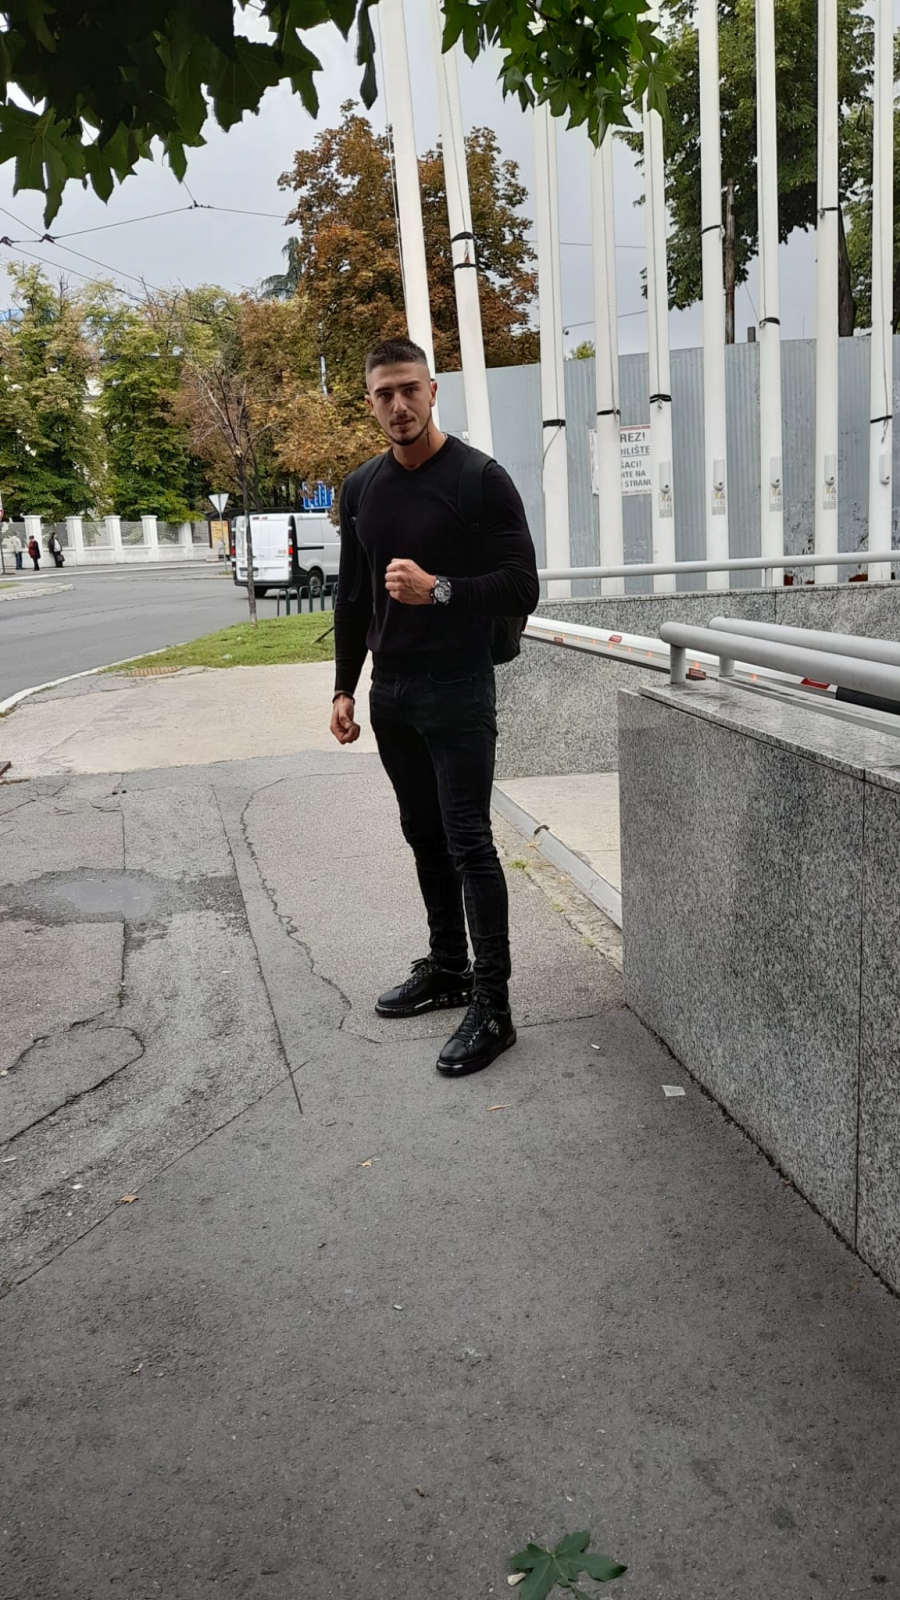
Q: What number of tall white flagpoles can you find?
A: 9